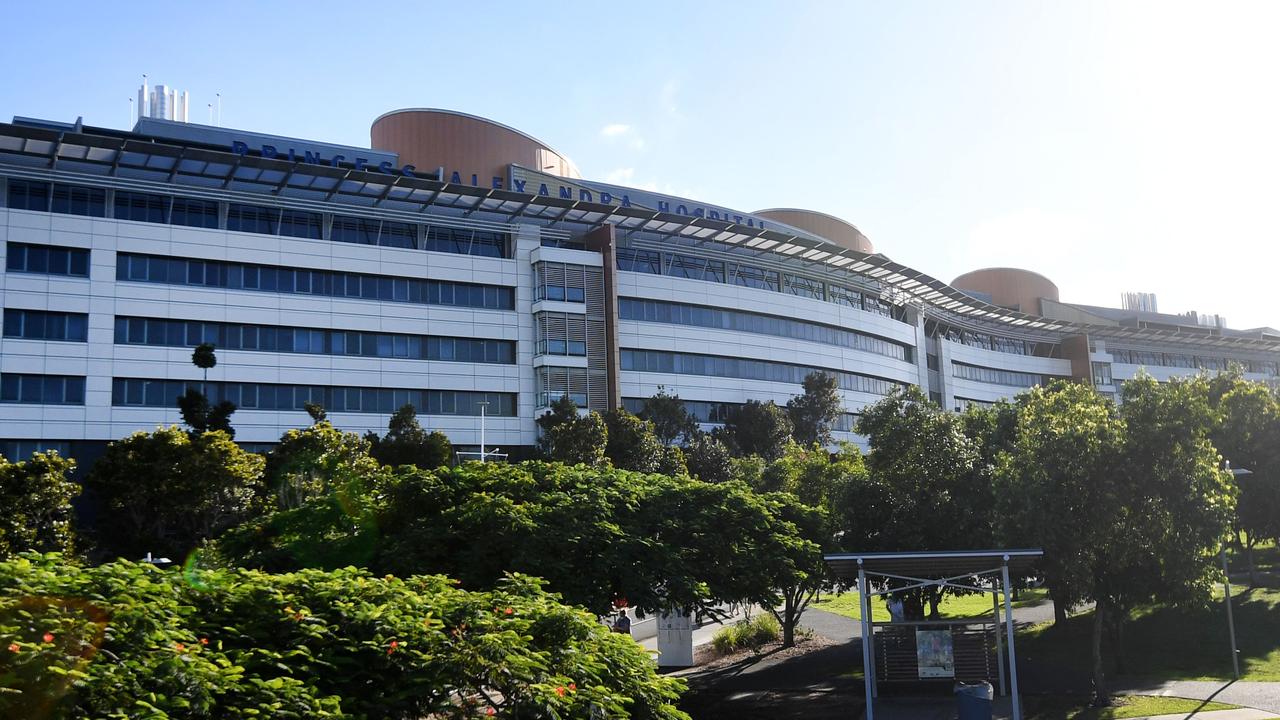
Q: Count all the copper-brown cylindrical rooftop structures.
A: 3